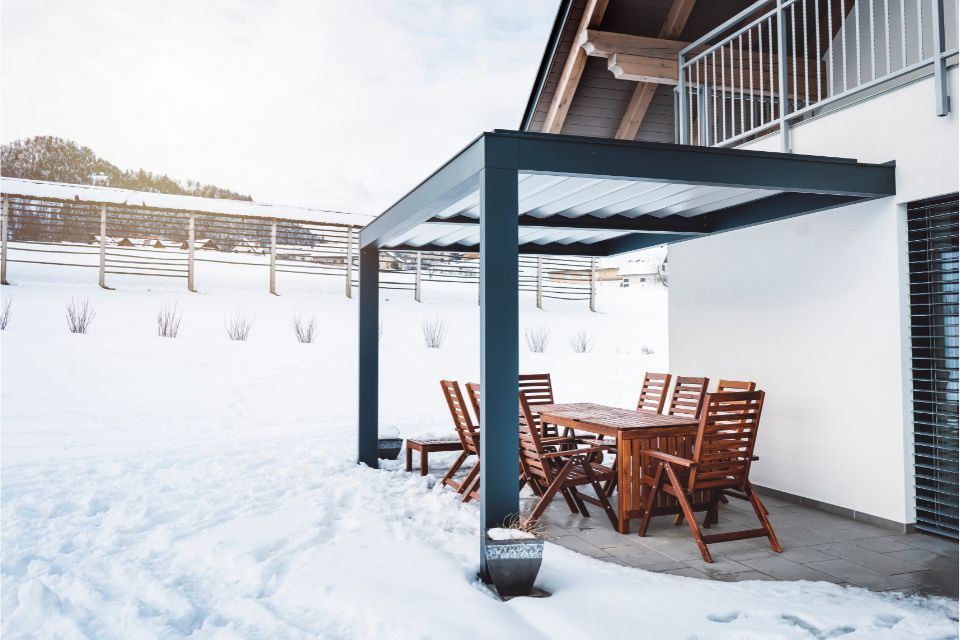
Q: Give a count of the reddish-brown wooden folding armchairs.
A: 8